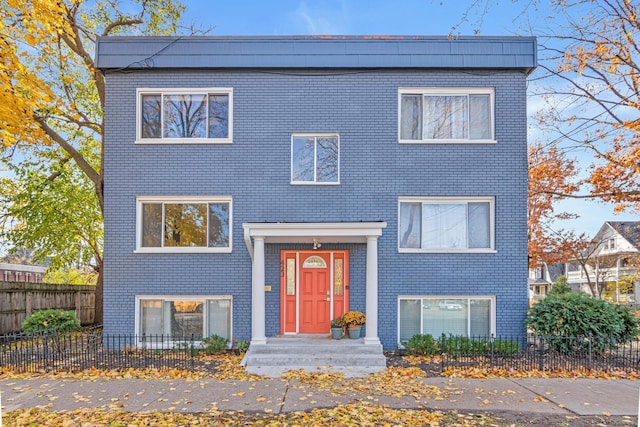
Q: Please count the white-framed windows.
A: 7